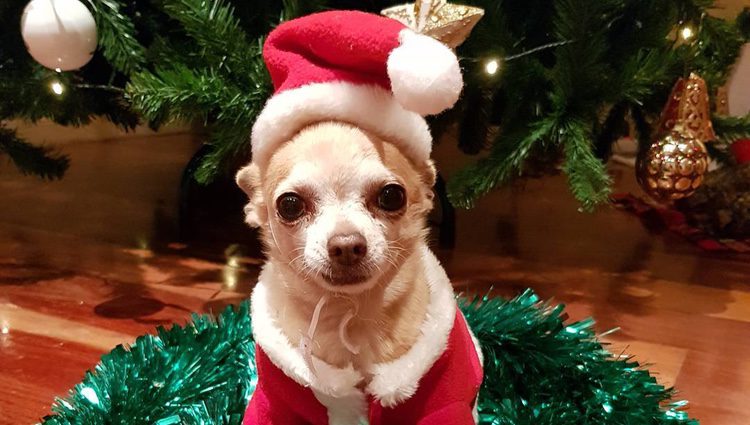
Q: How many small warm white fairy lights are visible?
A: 3